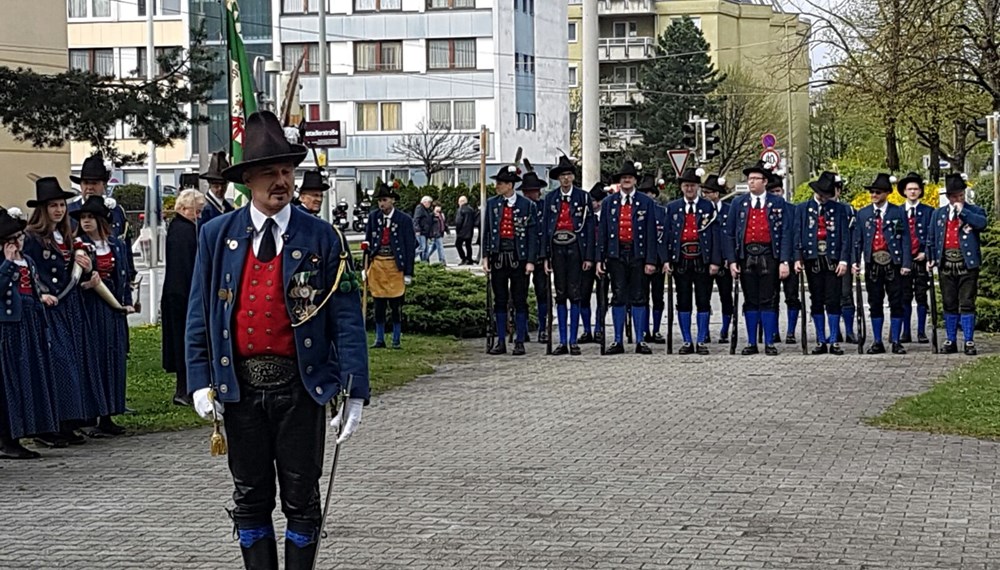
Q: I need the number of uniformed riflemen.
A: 15